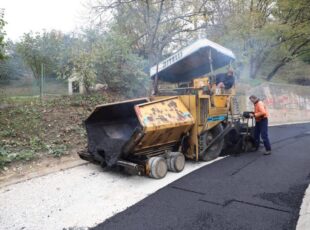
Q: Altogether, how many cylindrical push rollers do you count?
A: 2